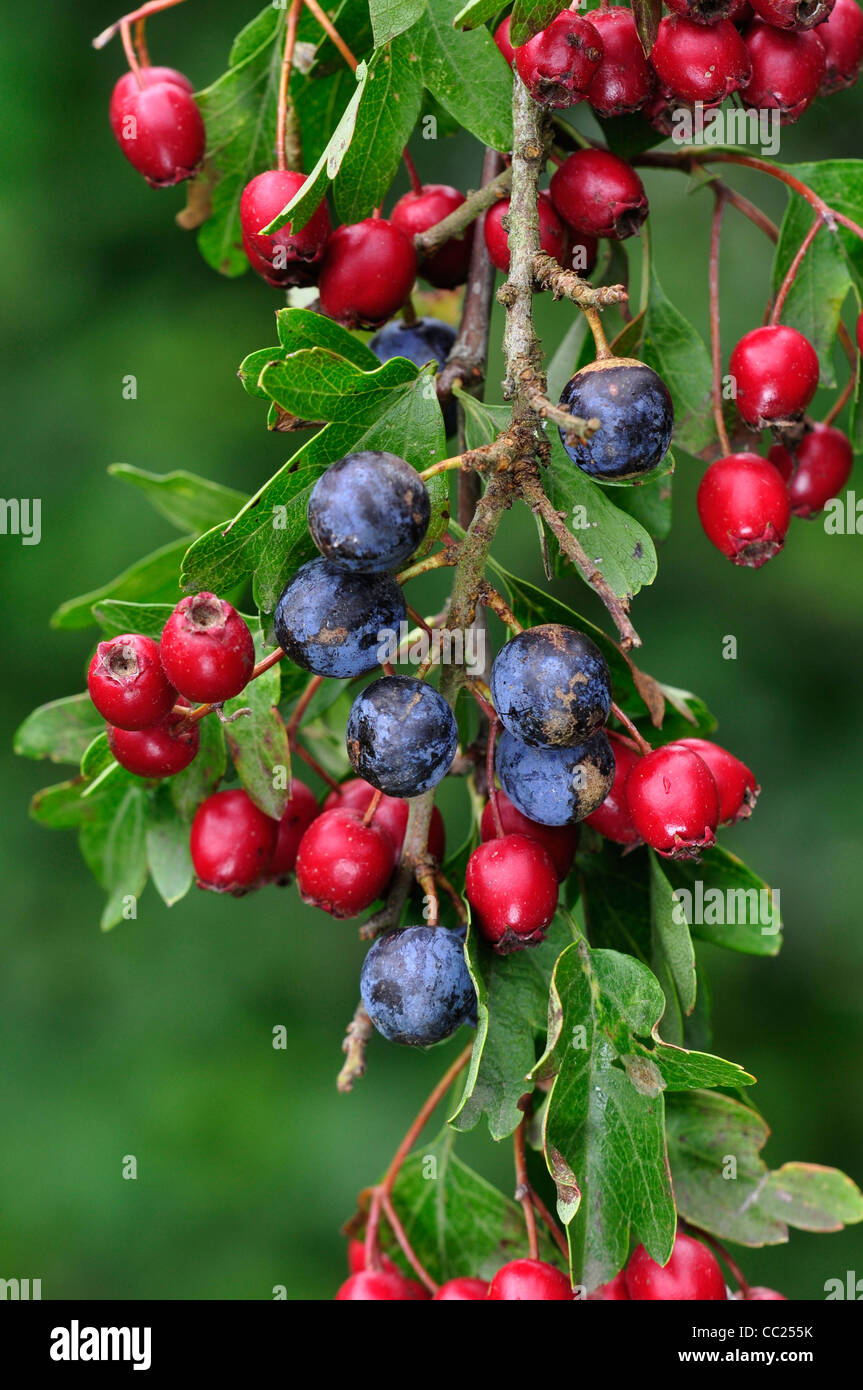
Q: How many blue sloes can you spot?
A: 8